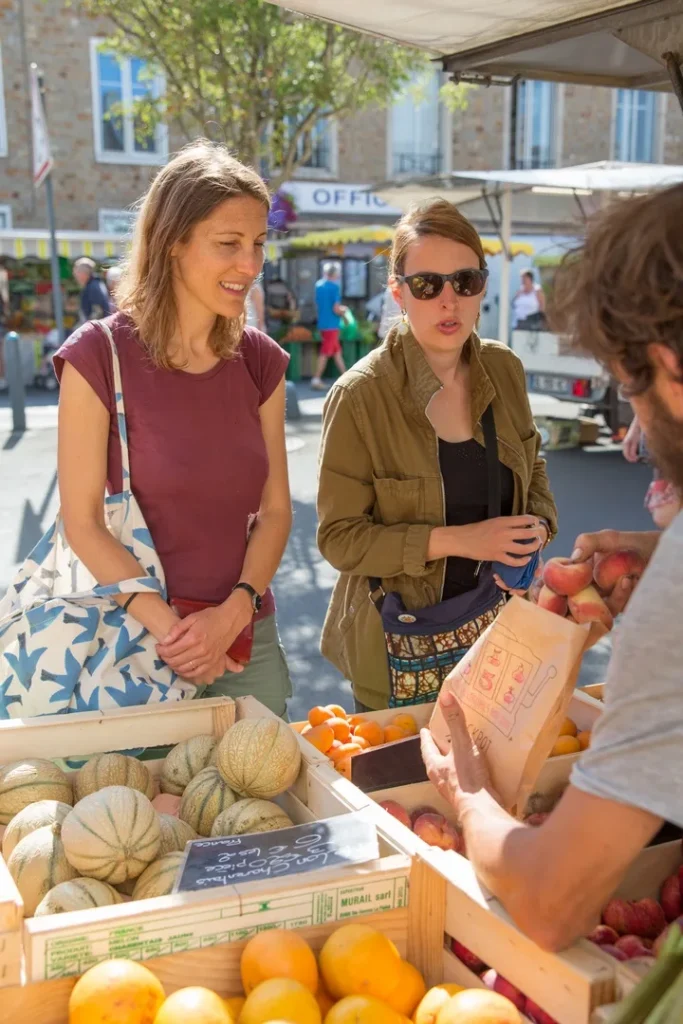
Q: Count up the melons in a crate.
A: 12